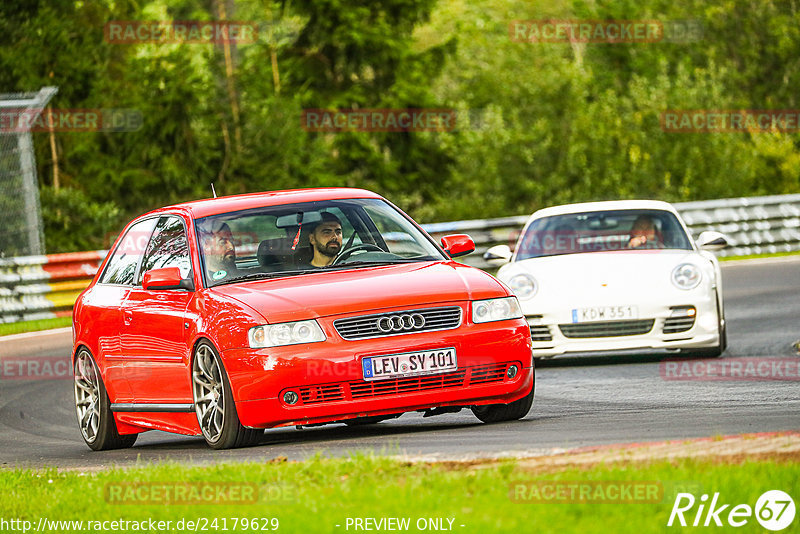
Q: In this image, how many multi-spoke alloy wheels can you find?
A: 2